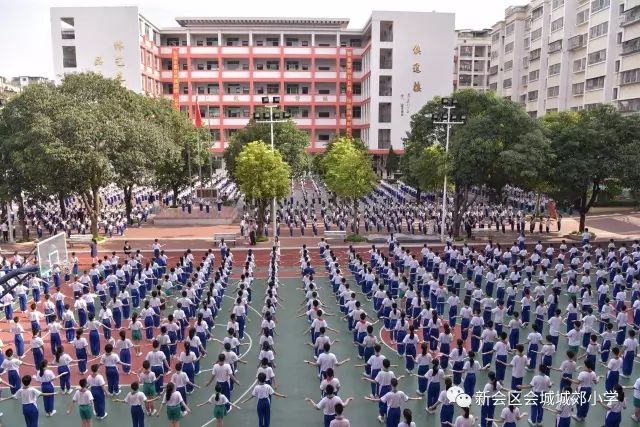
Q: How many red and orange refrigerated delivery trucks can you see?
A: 0